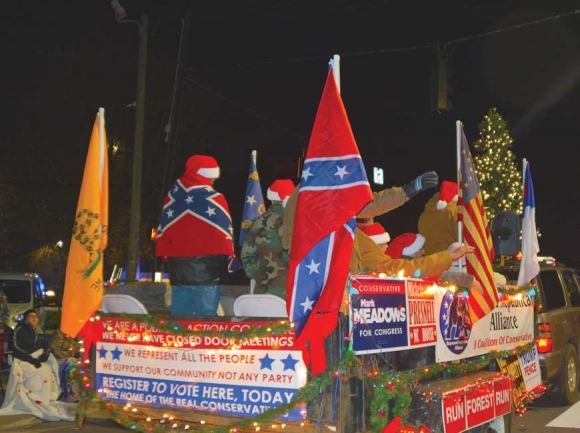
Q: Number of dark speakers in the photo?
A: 1